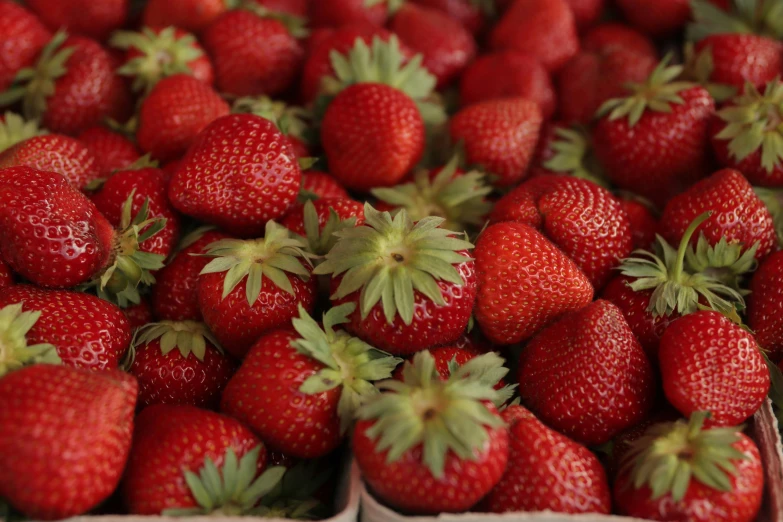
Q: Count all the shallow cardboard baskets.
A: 2